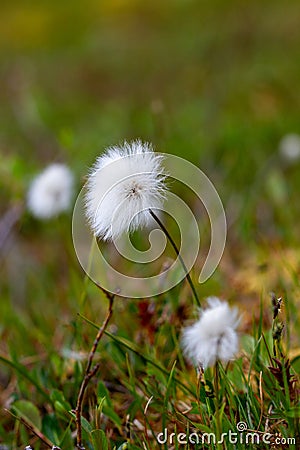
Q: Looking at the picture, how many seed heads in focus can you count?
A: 1